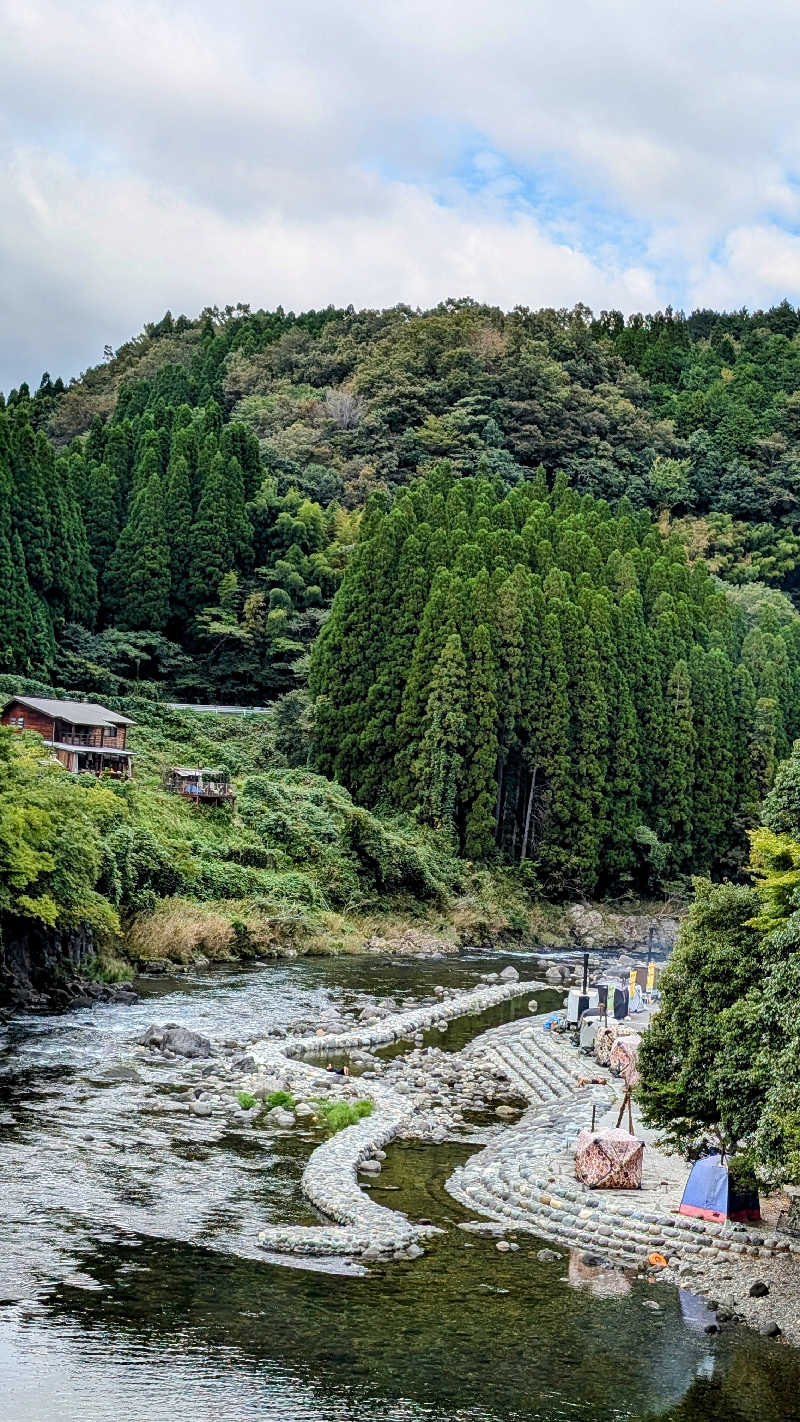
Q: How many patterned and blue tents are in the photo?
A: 4